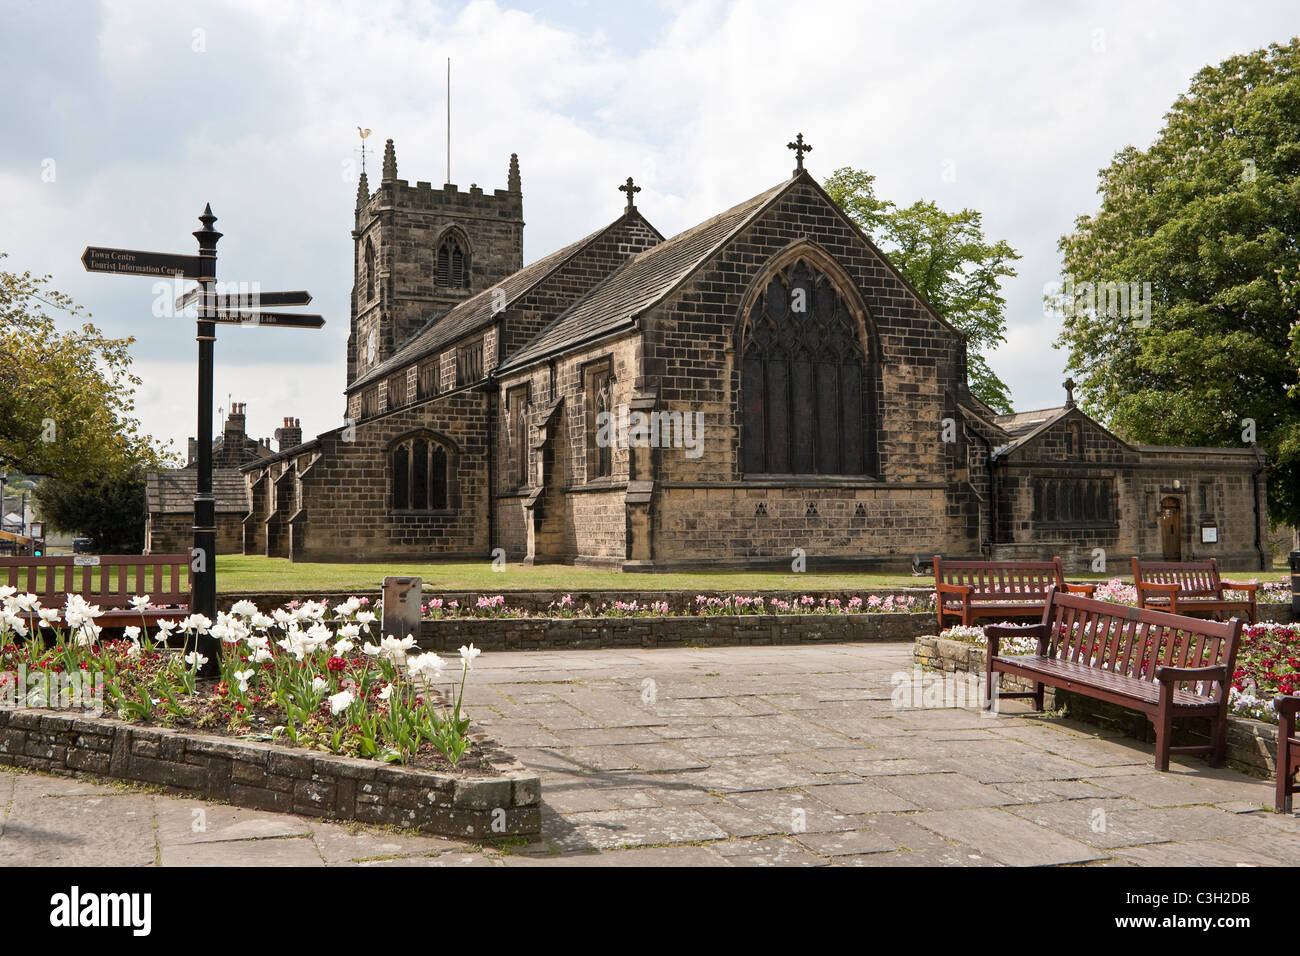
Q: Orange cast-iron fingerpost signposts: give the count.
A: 0